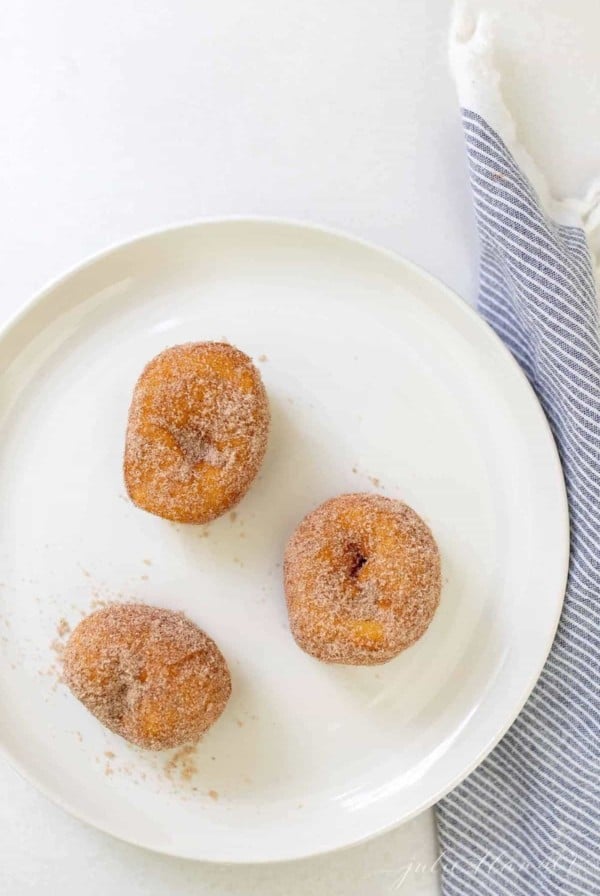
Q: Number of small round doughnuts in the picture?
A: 3